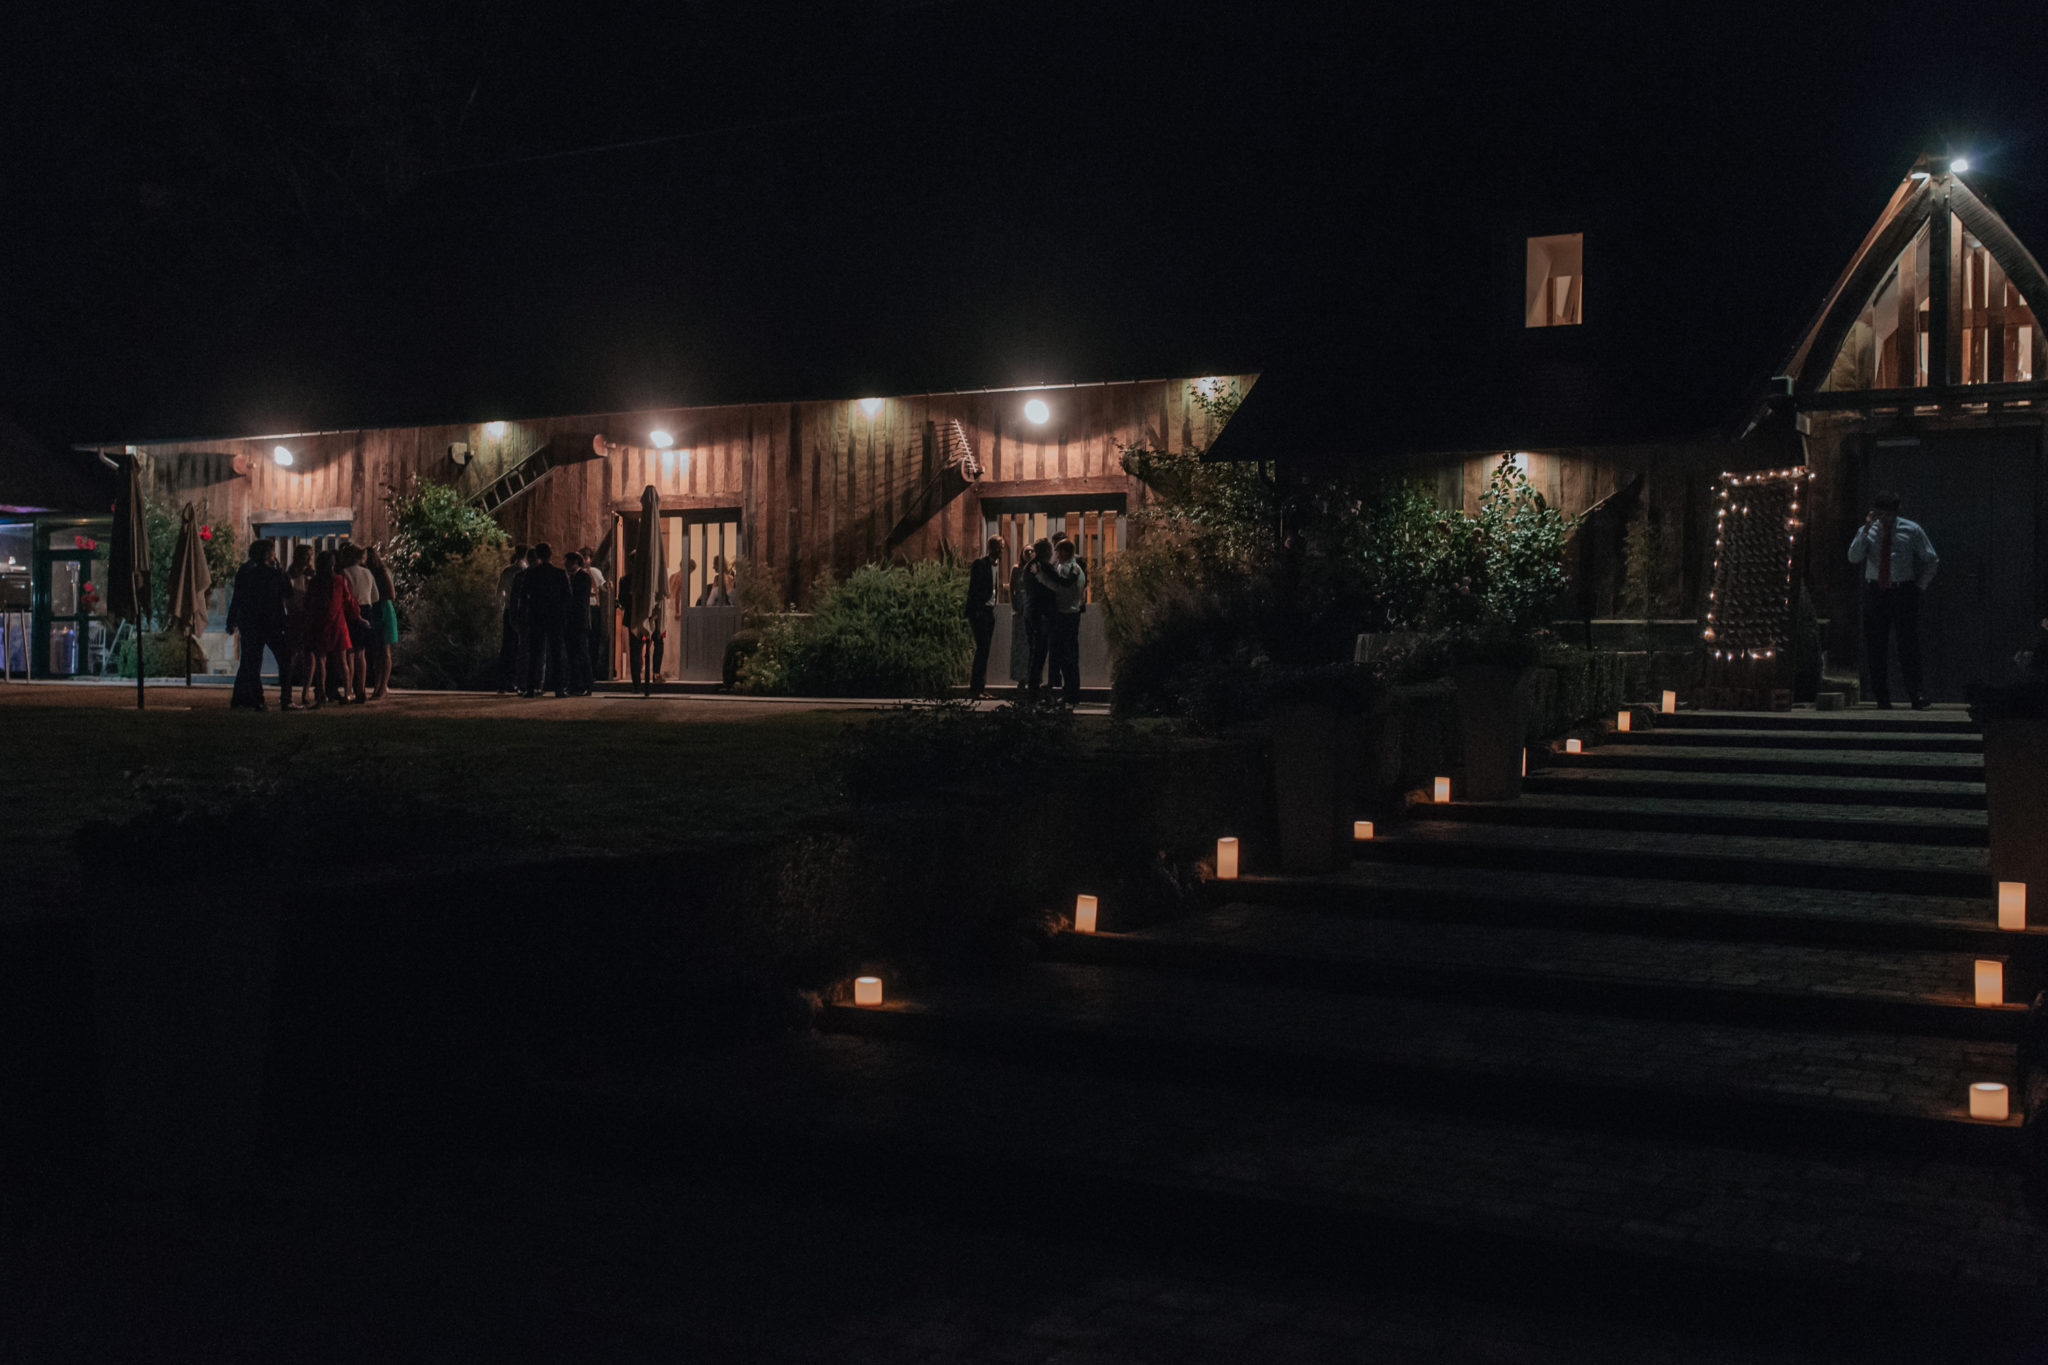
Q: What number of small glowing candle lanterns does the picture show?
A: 12